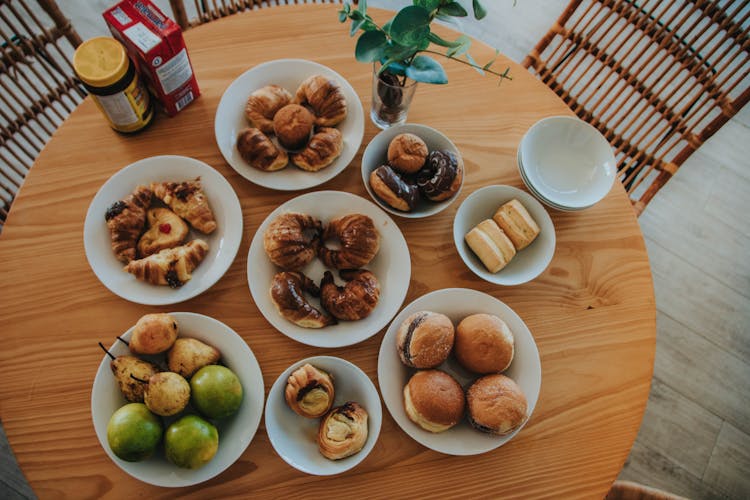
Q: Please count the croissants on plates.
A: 11